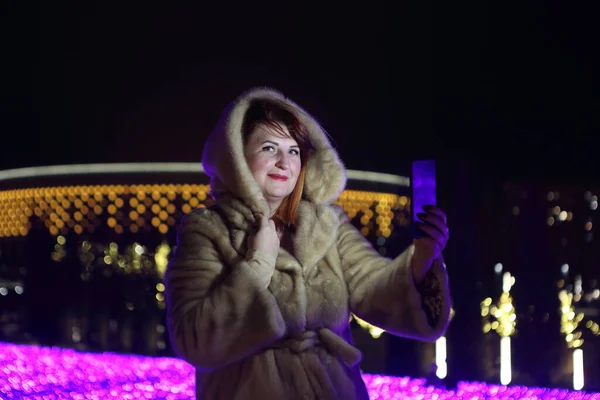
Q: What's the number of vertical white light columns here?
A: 3